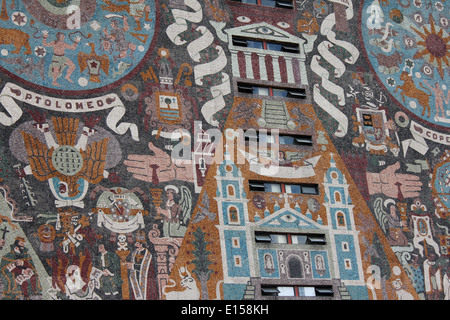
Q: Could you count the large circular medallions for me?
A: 2